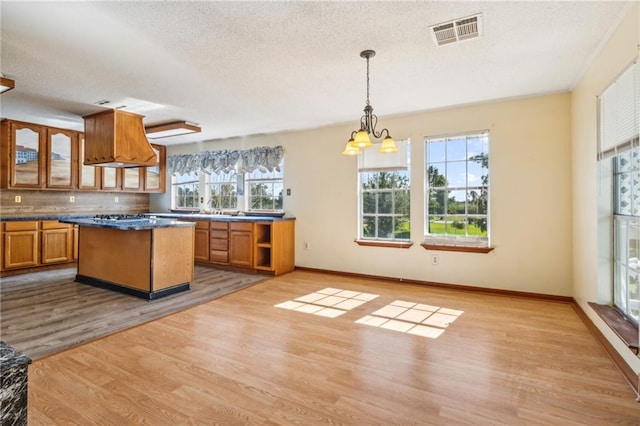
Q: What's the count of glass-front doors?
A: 6